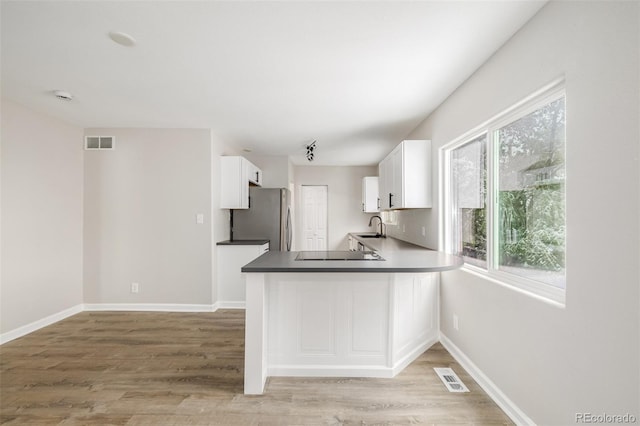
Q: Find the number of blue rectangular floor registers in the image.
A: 0